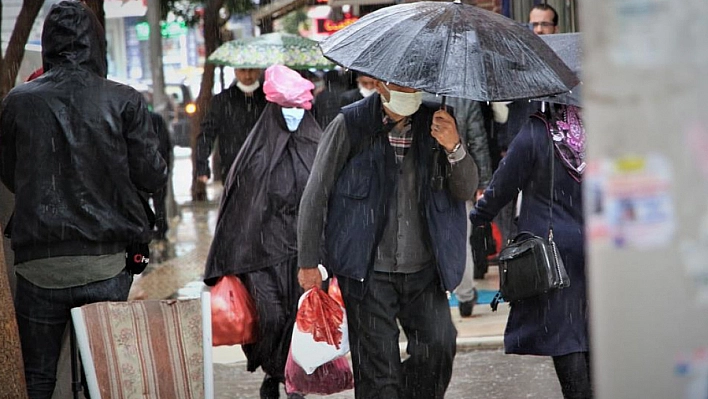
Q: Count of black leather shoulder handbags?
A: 1